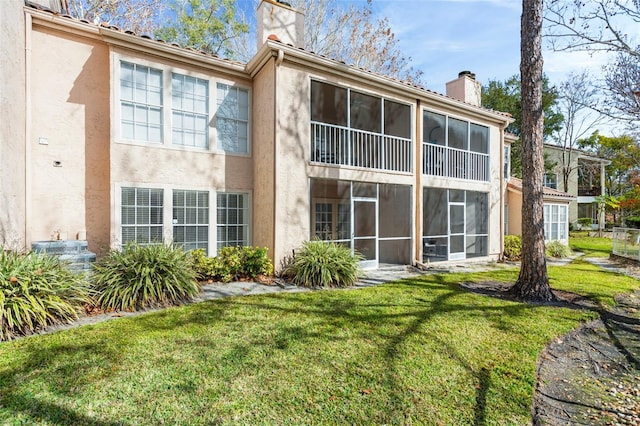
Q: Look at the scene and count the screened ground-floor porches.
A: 2